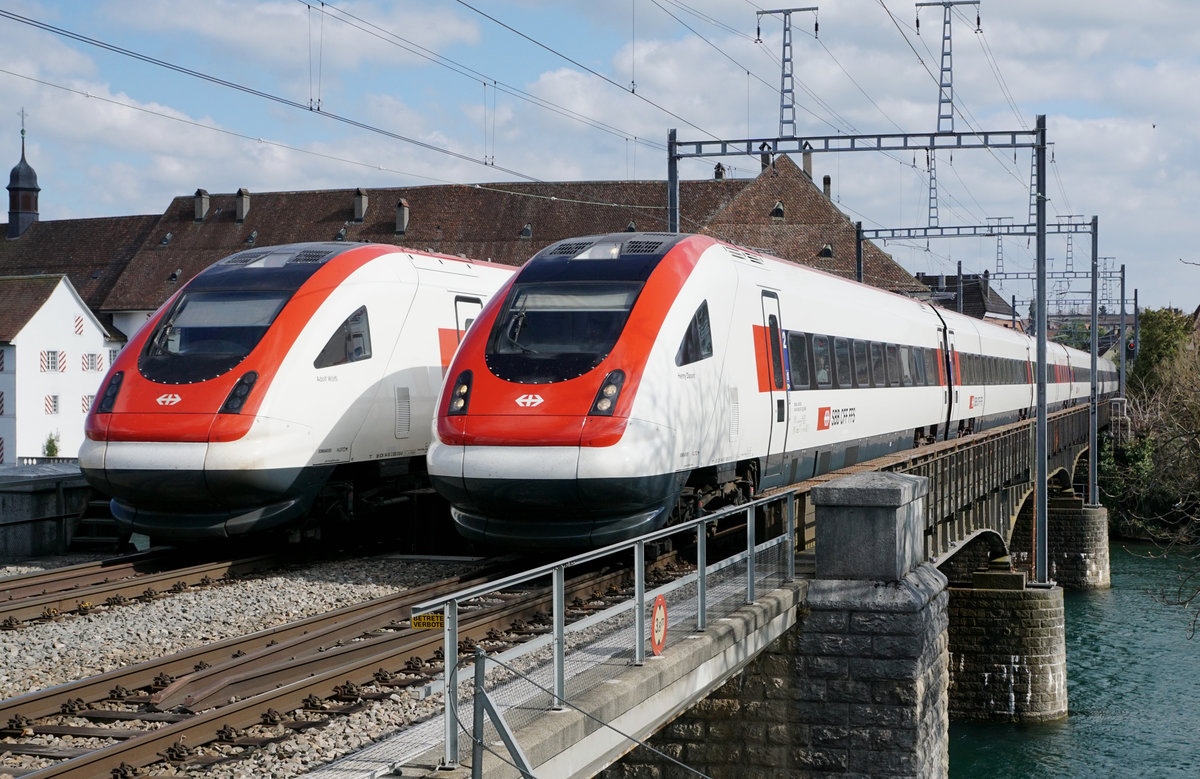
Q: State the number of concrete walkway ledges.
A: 1